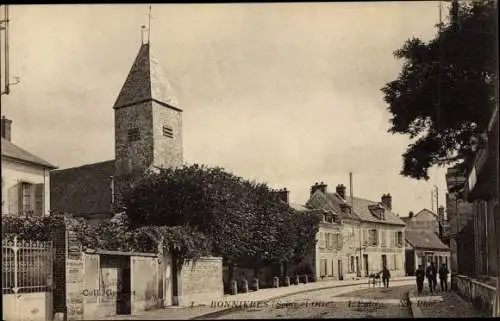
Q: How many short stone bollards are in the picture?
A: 7